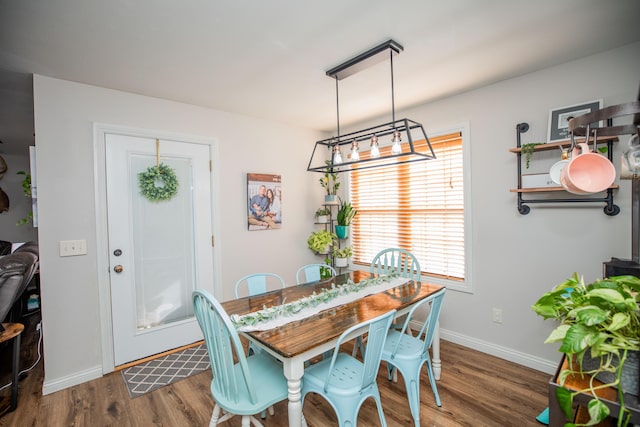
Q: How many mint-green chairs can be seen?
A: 6